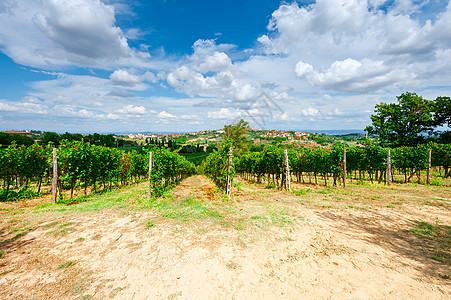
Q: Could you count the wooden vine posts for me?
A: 7